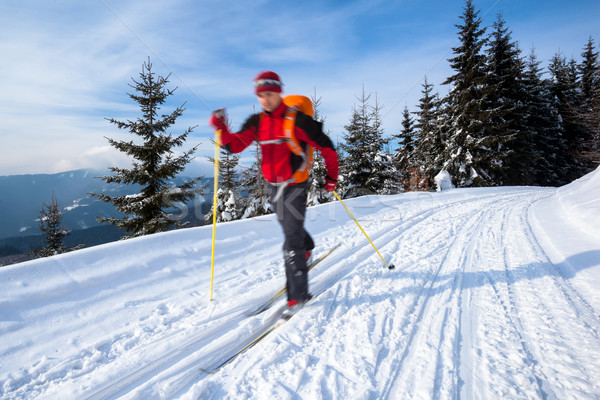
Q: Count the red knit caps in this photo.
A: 1